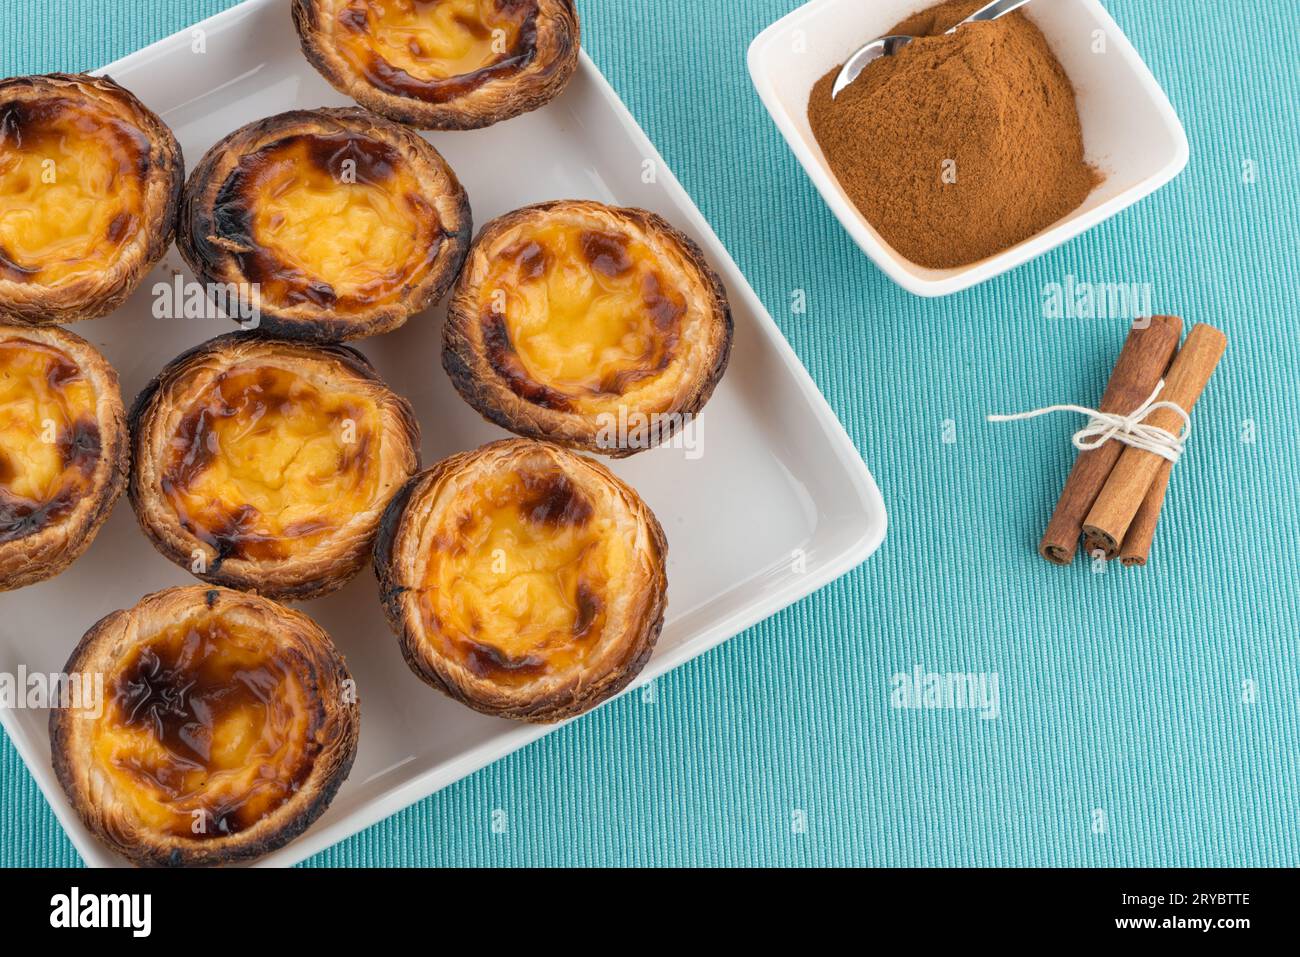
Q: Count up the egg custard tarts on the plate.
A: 8